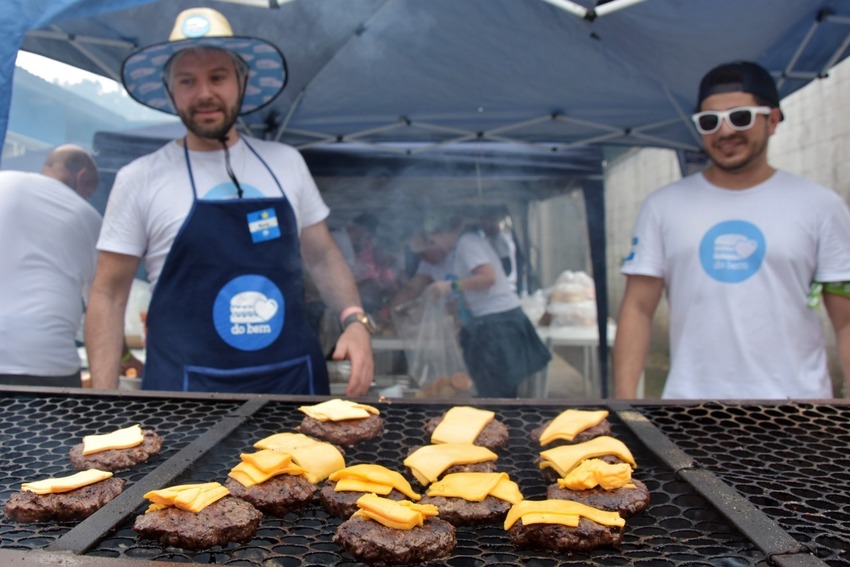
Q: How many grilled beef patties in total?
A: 15